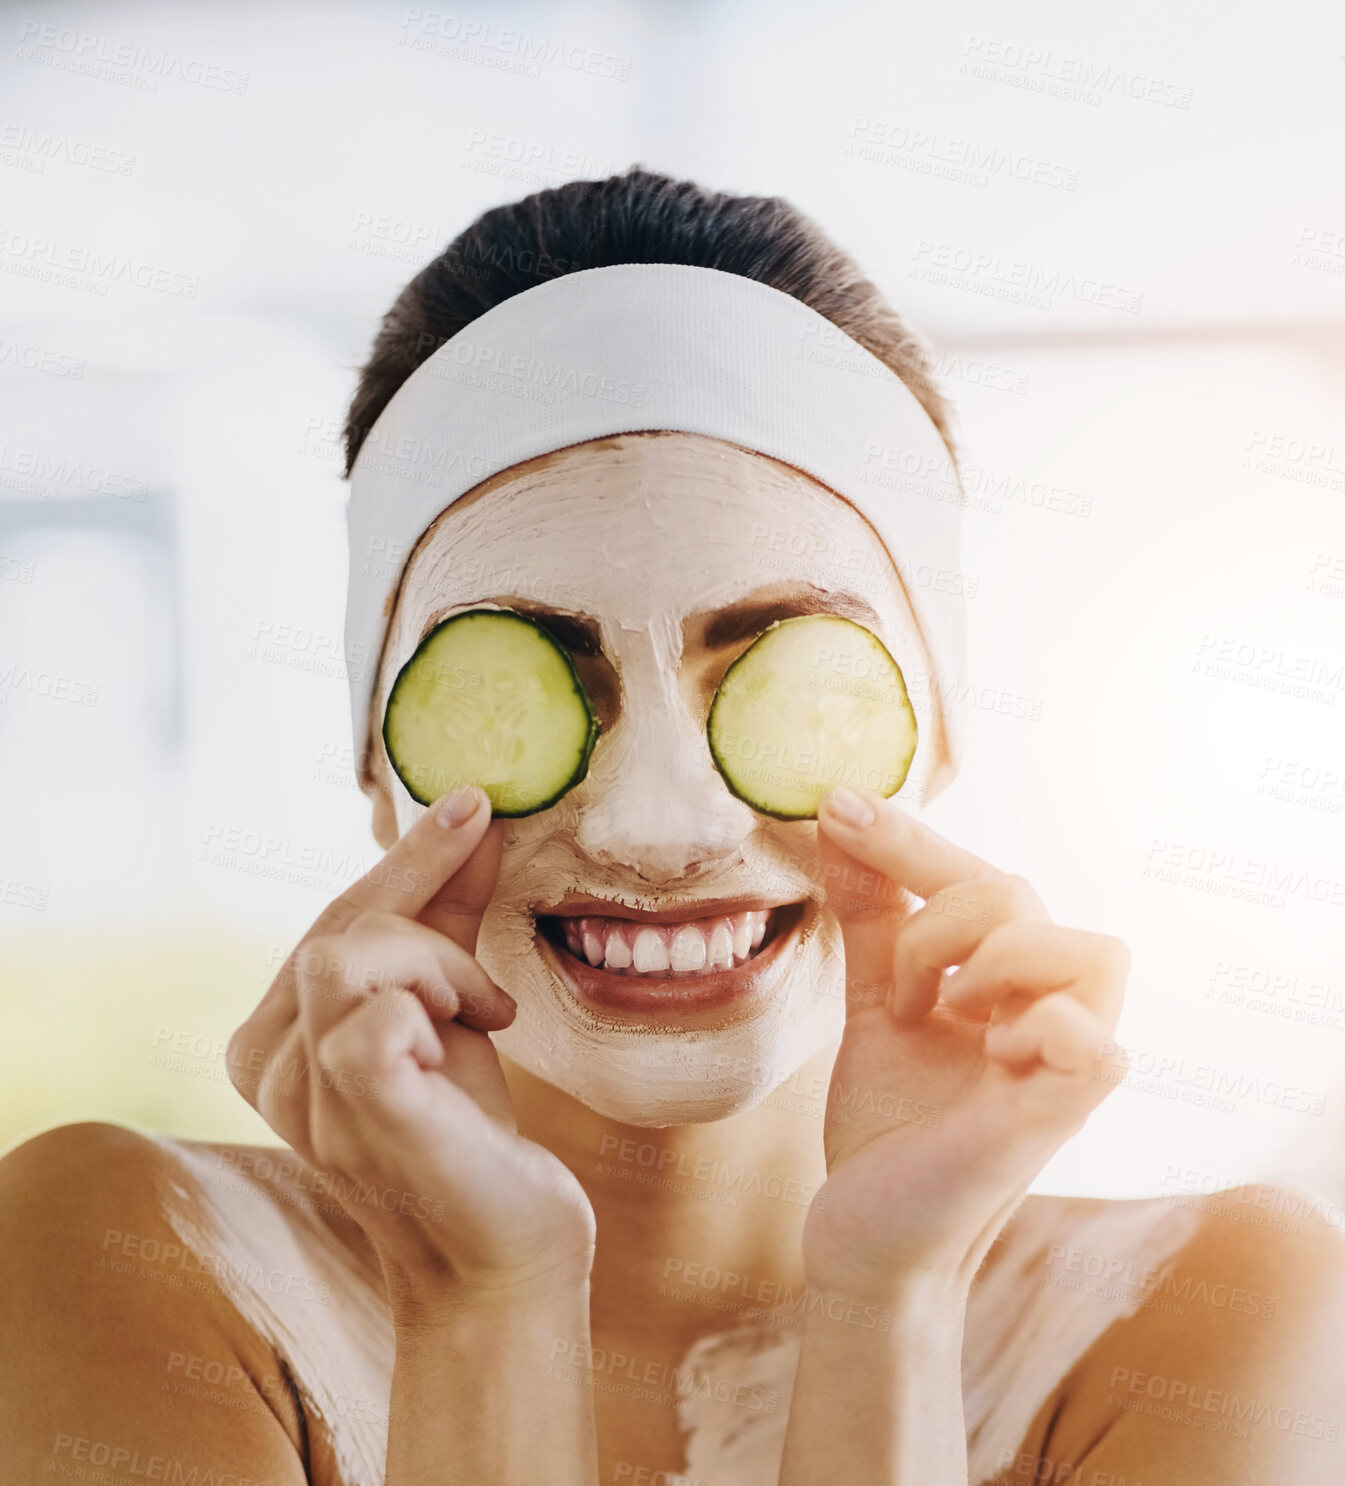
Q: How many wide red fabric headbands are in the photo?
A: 0